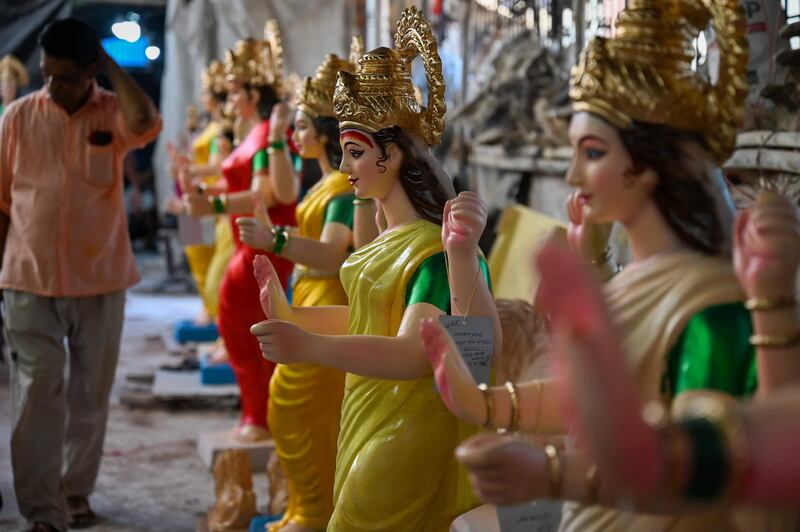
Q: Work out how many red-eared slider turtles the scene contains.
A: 0